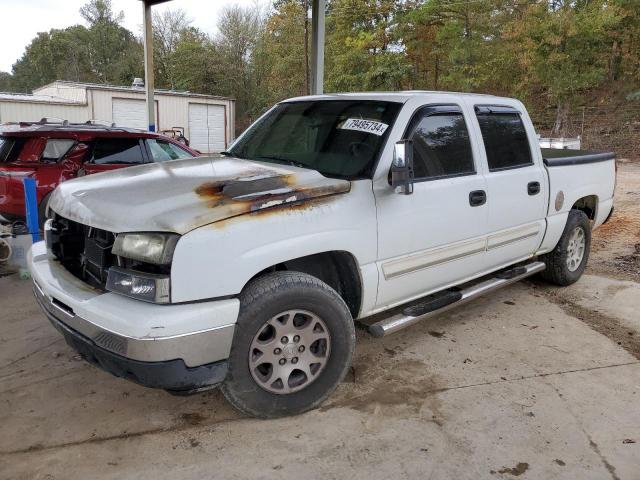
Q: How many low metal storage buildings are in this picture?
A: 1